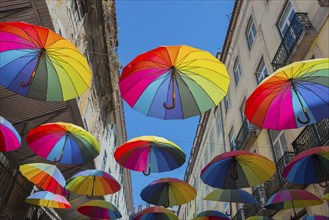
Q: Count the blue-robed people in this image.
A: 0